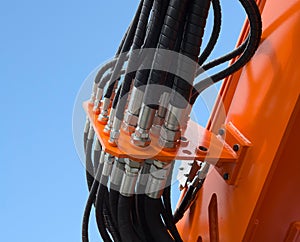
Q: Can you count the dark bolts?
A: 3